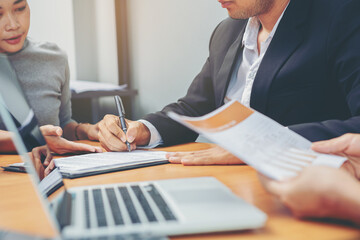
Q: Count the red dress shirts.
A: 0